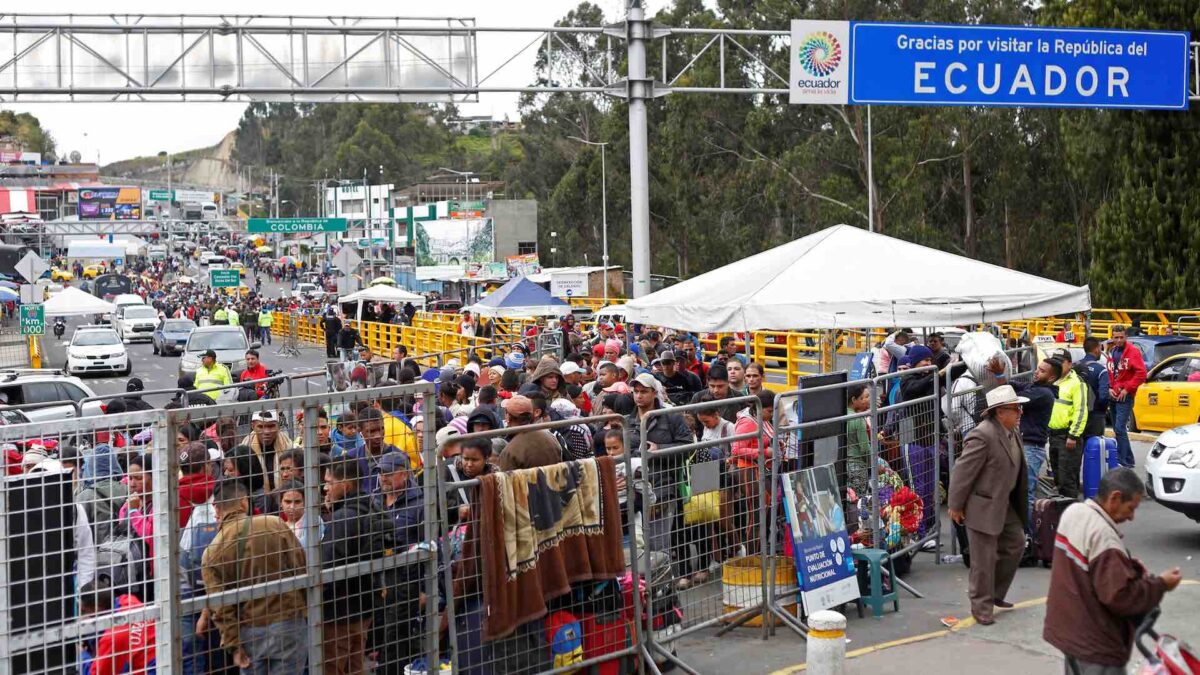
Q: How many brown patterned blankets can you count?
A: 1